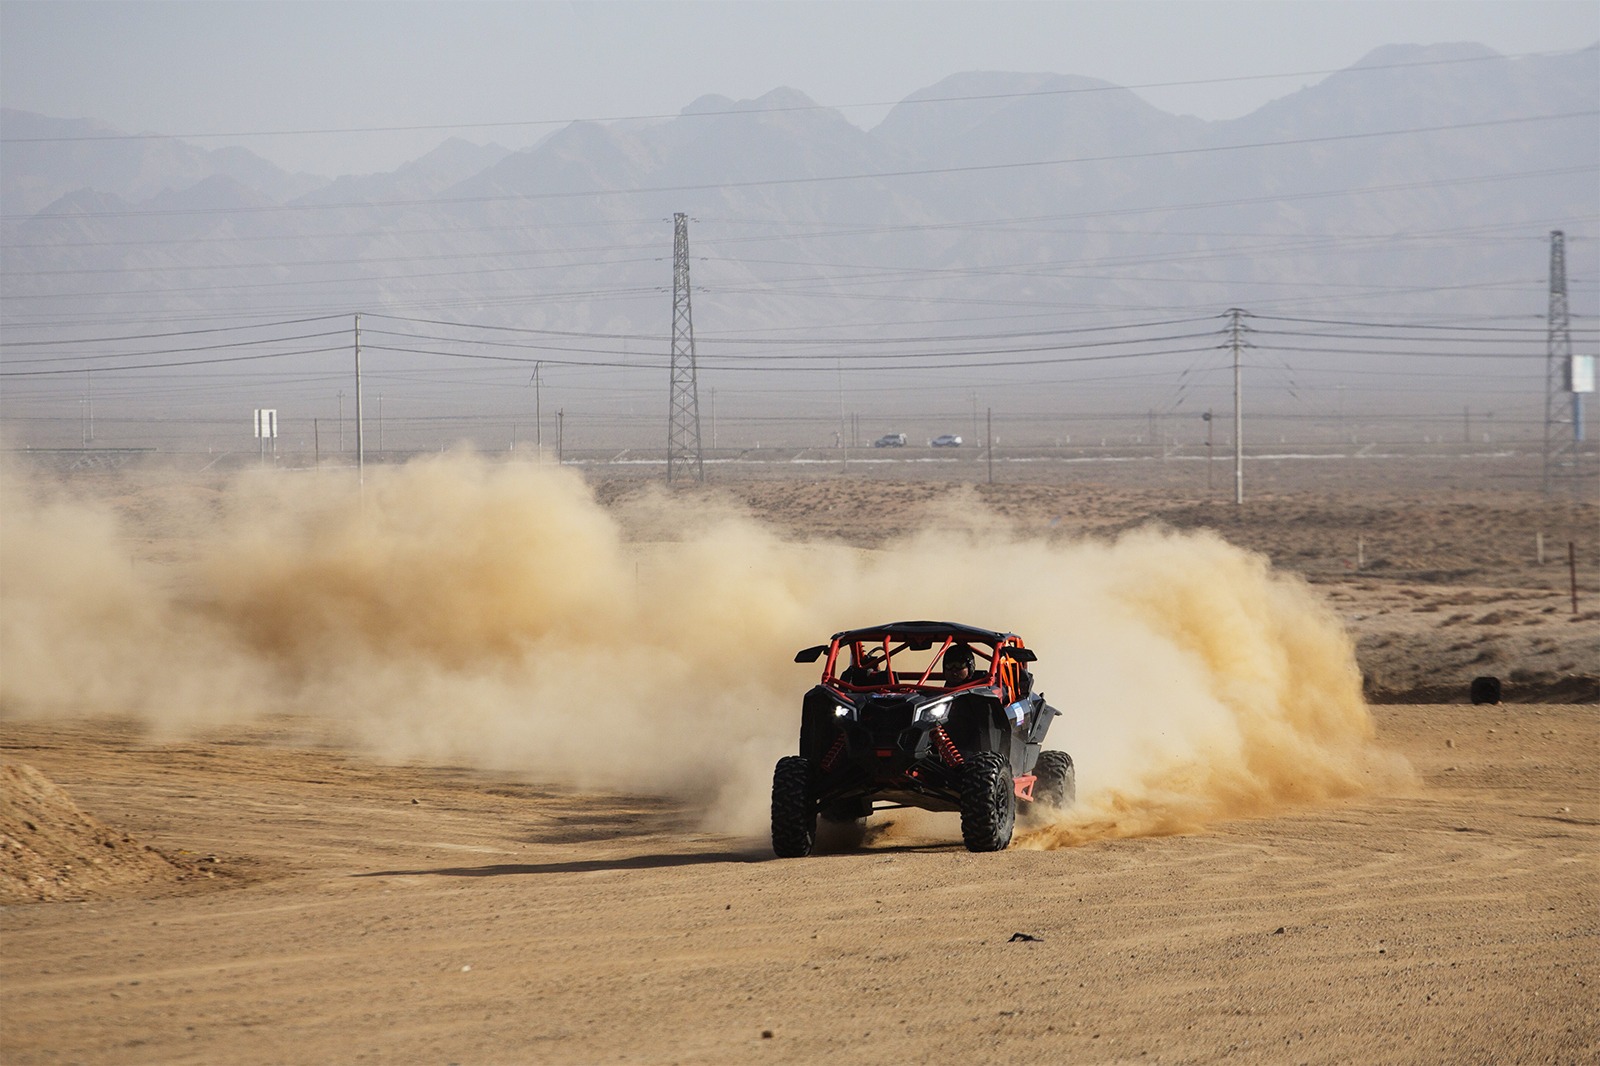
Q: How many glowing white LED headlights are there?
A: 2